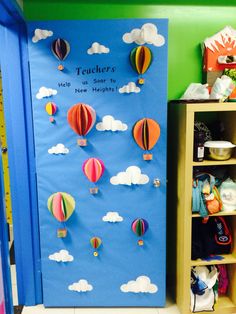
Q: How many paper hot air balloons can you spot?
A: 9